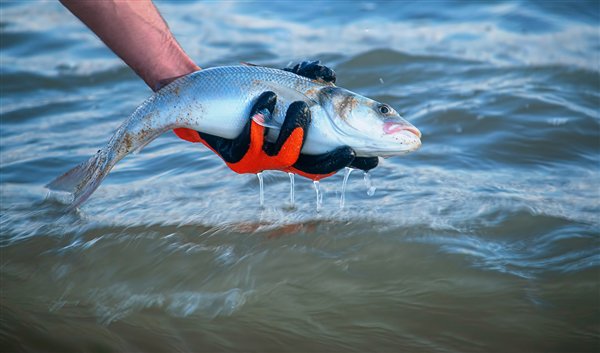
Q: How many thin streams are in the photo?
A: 5